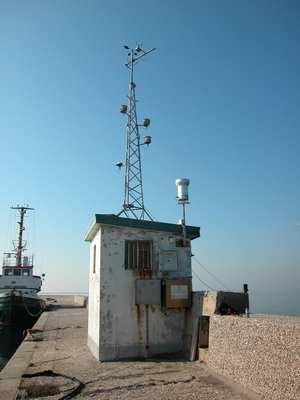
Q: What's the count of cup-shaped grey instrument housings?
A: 3